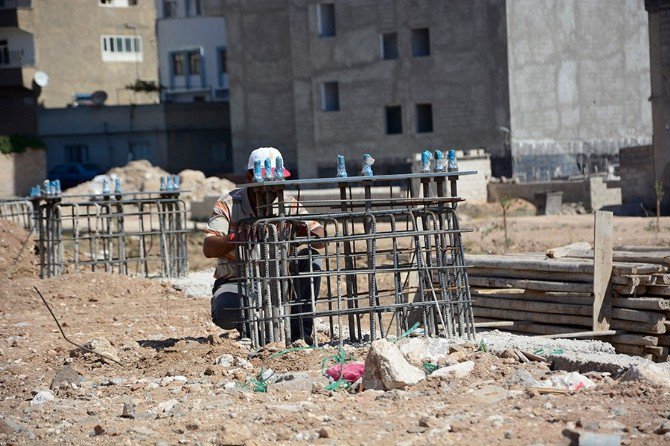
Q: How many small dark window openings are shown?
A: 6